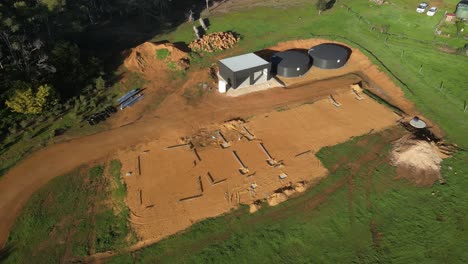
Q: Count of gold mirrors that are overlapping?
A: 0